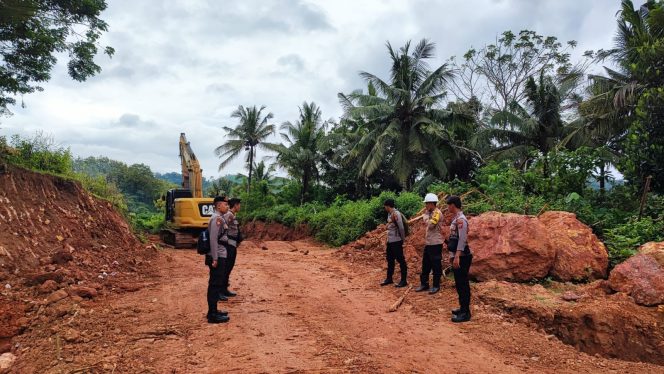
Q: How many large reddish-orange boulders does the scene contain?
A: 3